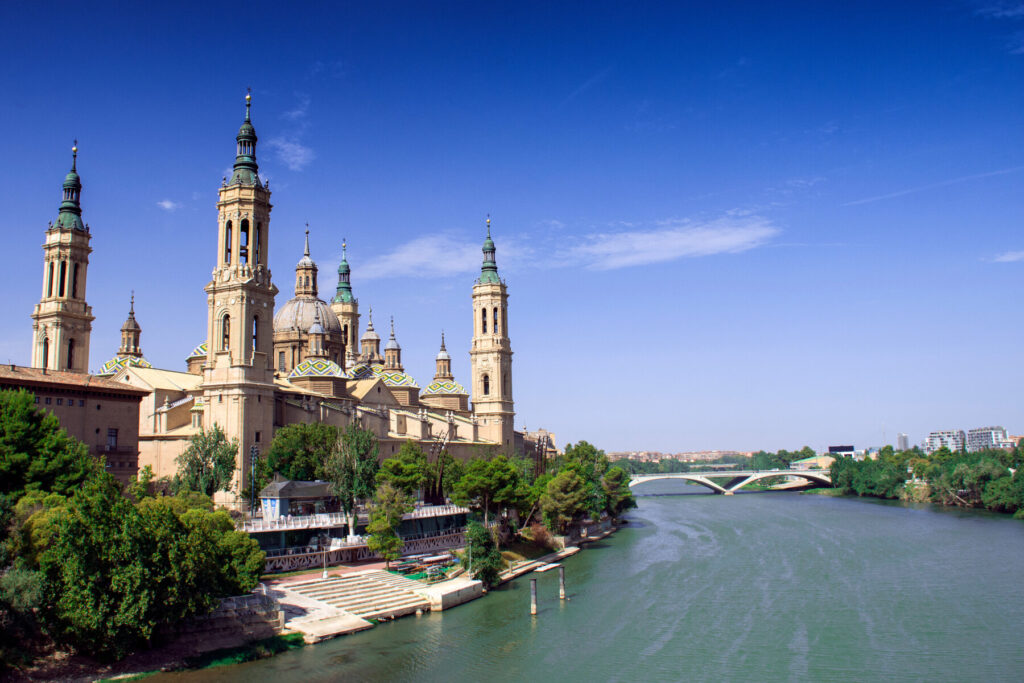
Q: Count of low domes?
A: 6